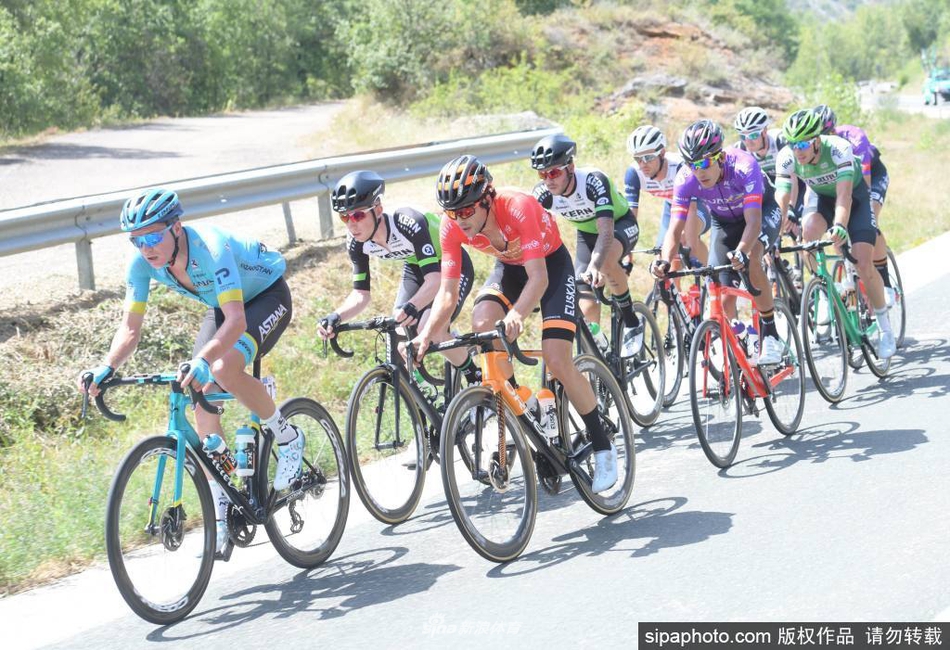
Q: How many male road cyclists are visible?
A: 9